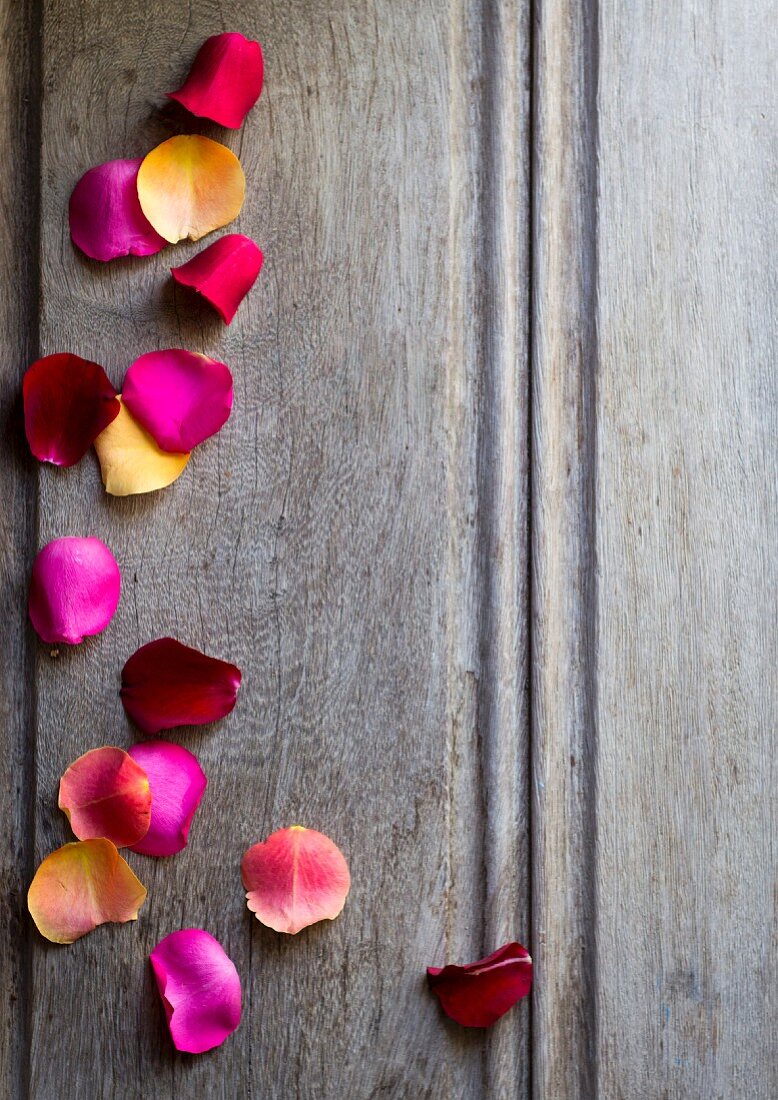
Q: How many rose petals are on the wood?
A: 15